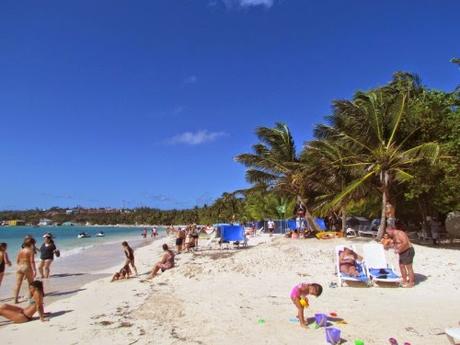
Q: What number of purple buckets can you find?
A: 2